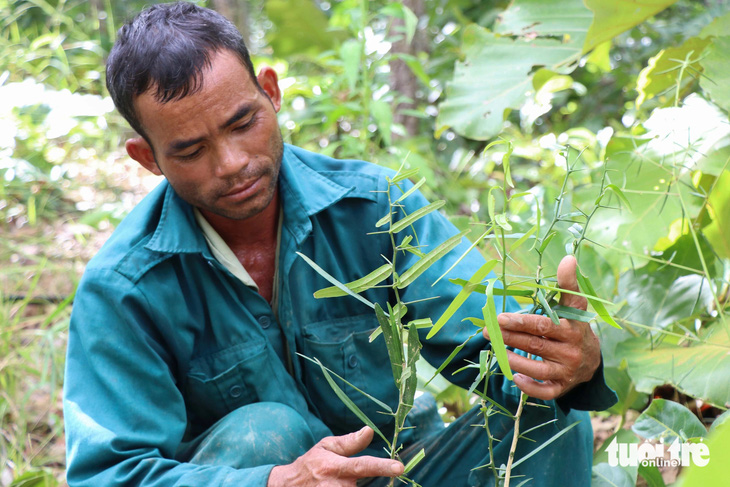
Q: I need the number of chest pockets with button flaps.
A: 2